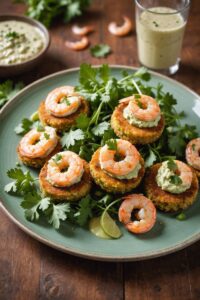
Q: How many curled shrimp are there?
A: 11